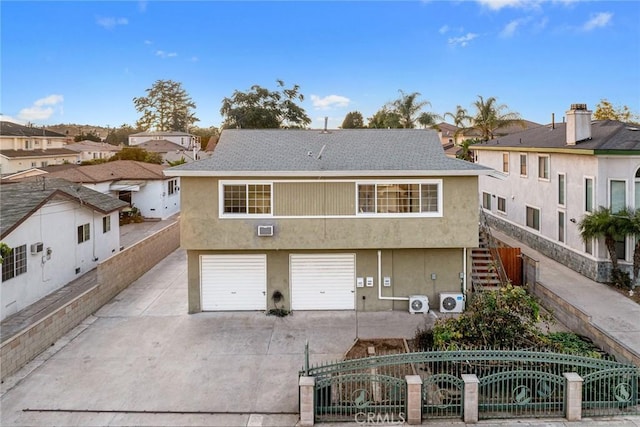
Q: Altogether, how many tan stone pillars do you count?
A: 4